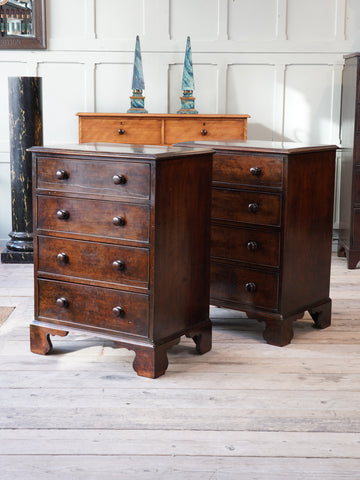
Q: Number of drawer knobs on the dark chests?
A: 12